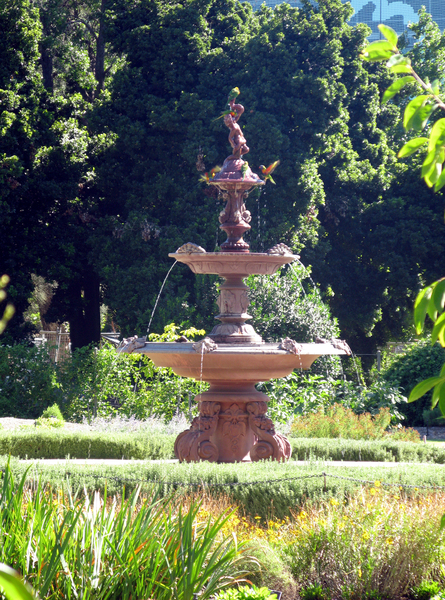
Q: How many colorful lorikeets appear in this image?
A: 5